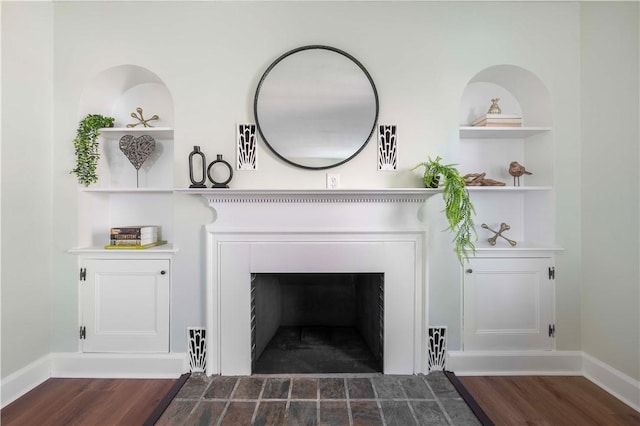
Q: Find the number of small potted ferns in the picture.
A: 2